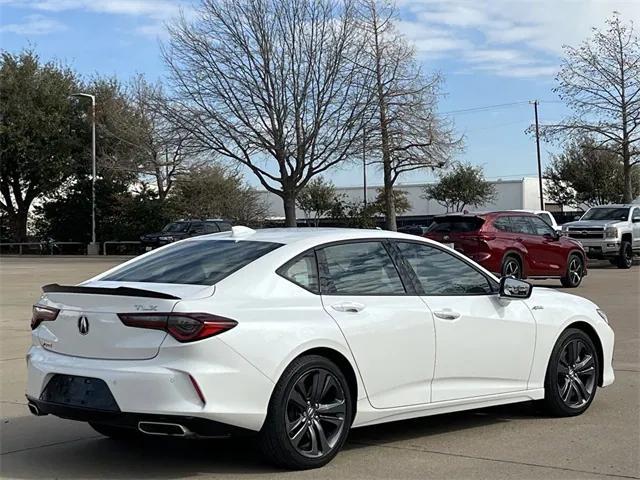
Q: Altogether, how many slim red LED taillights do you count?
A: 2